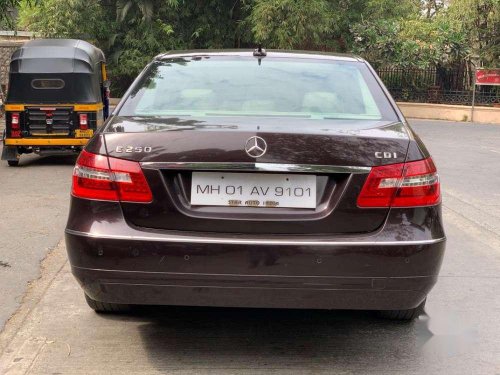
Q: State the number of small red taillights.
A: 2